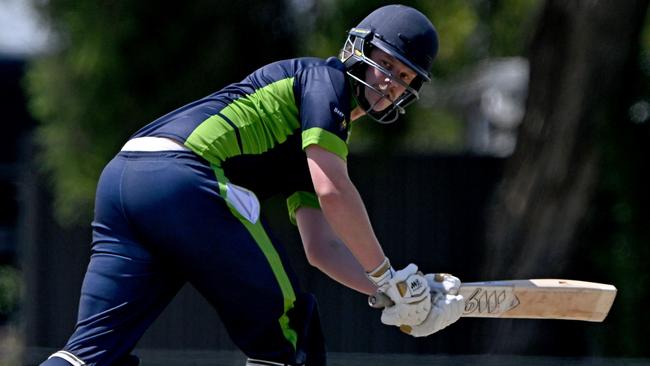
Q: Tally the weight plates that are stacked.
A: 0